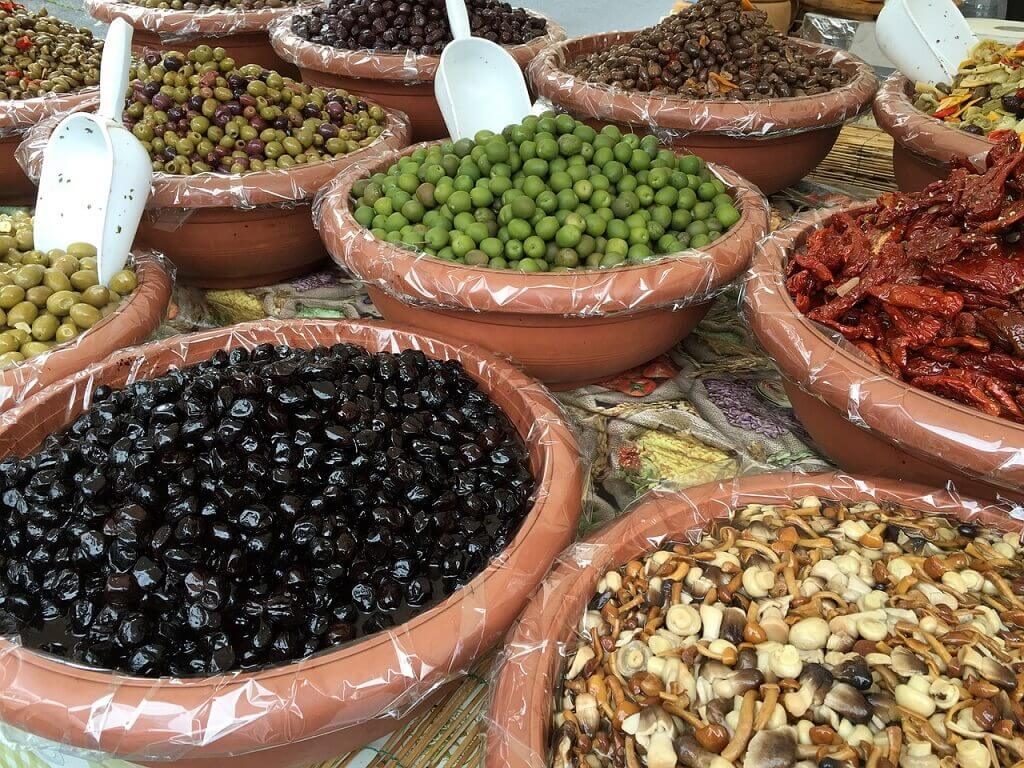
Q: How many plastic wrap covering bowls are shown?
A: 11